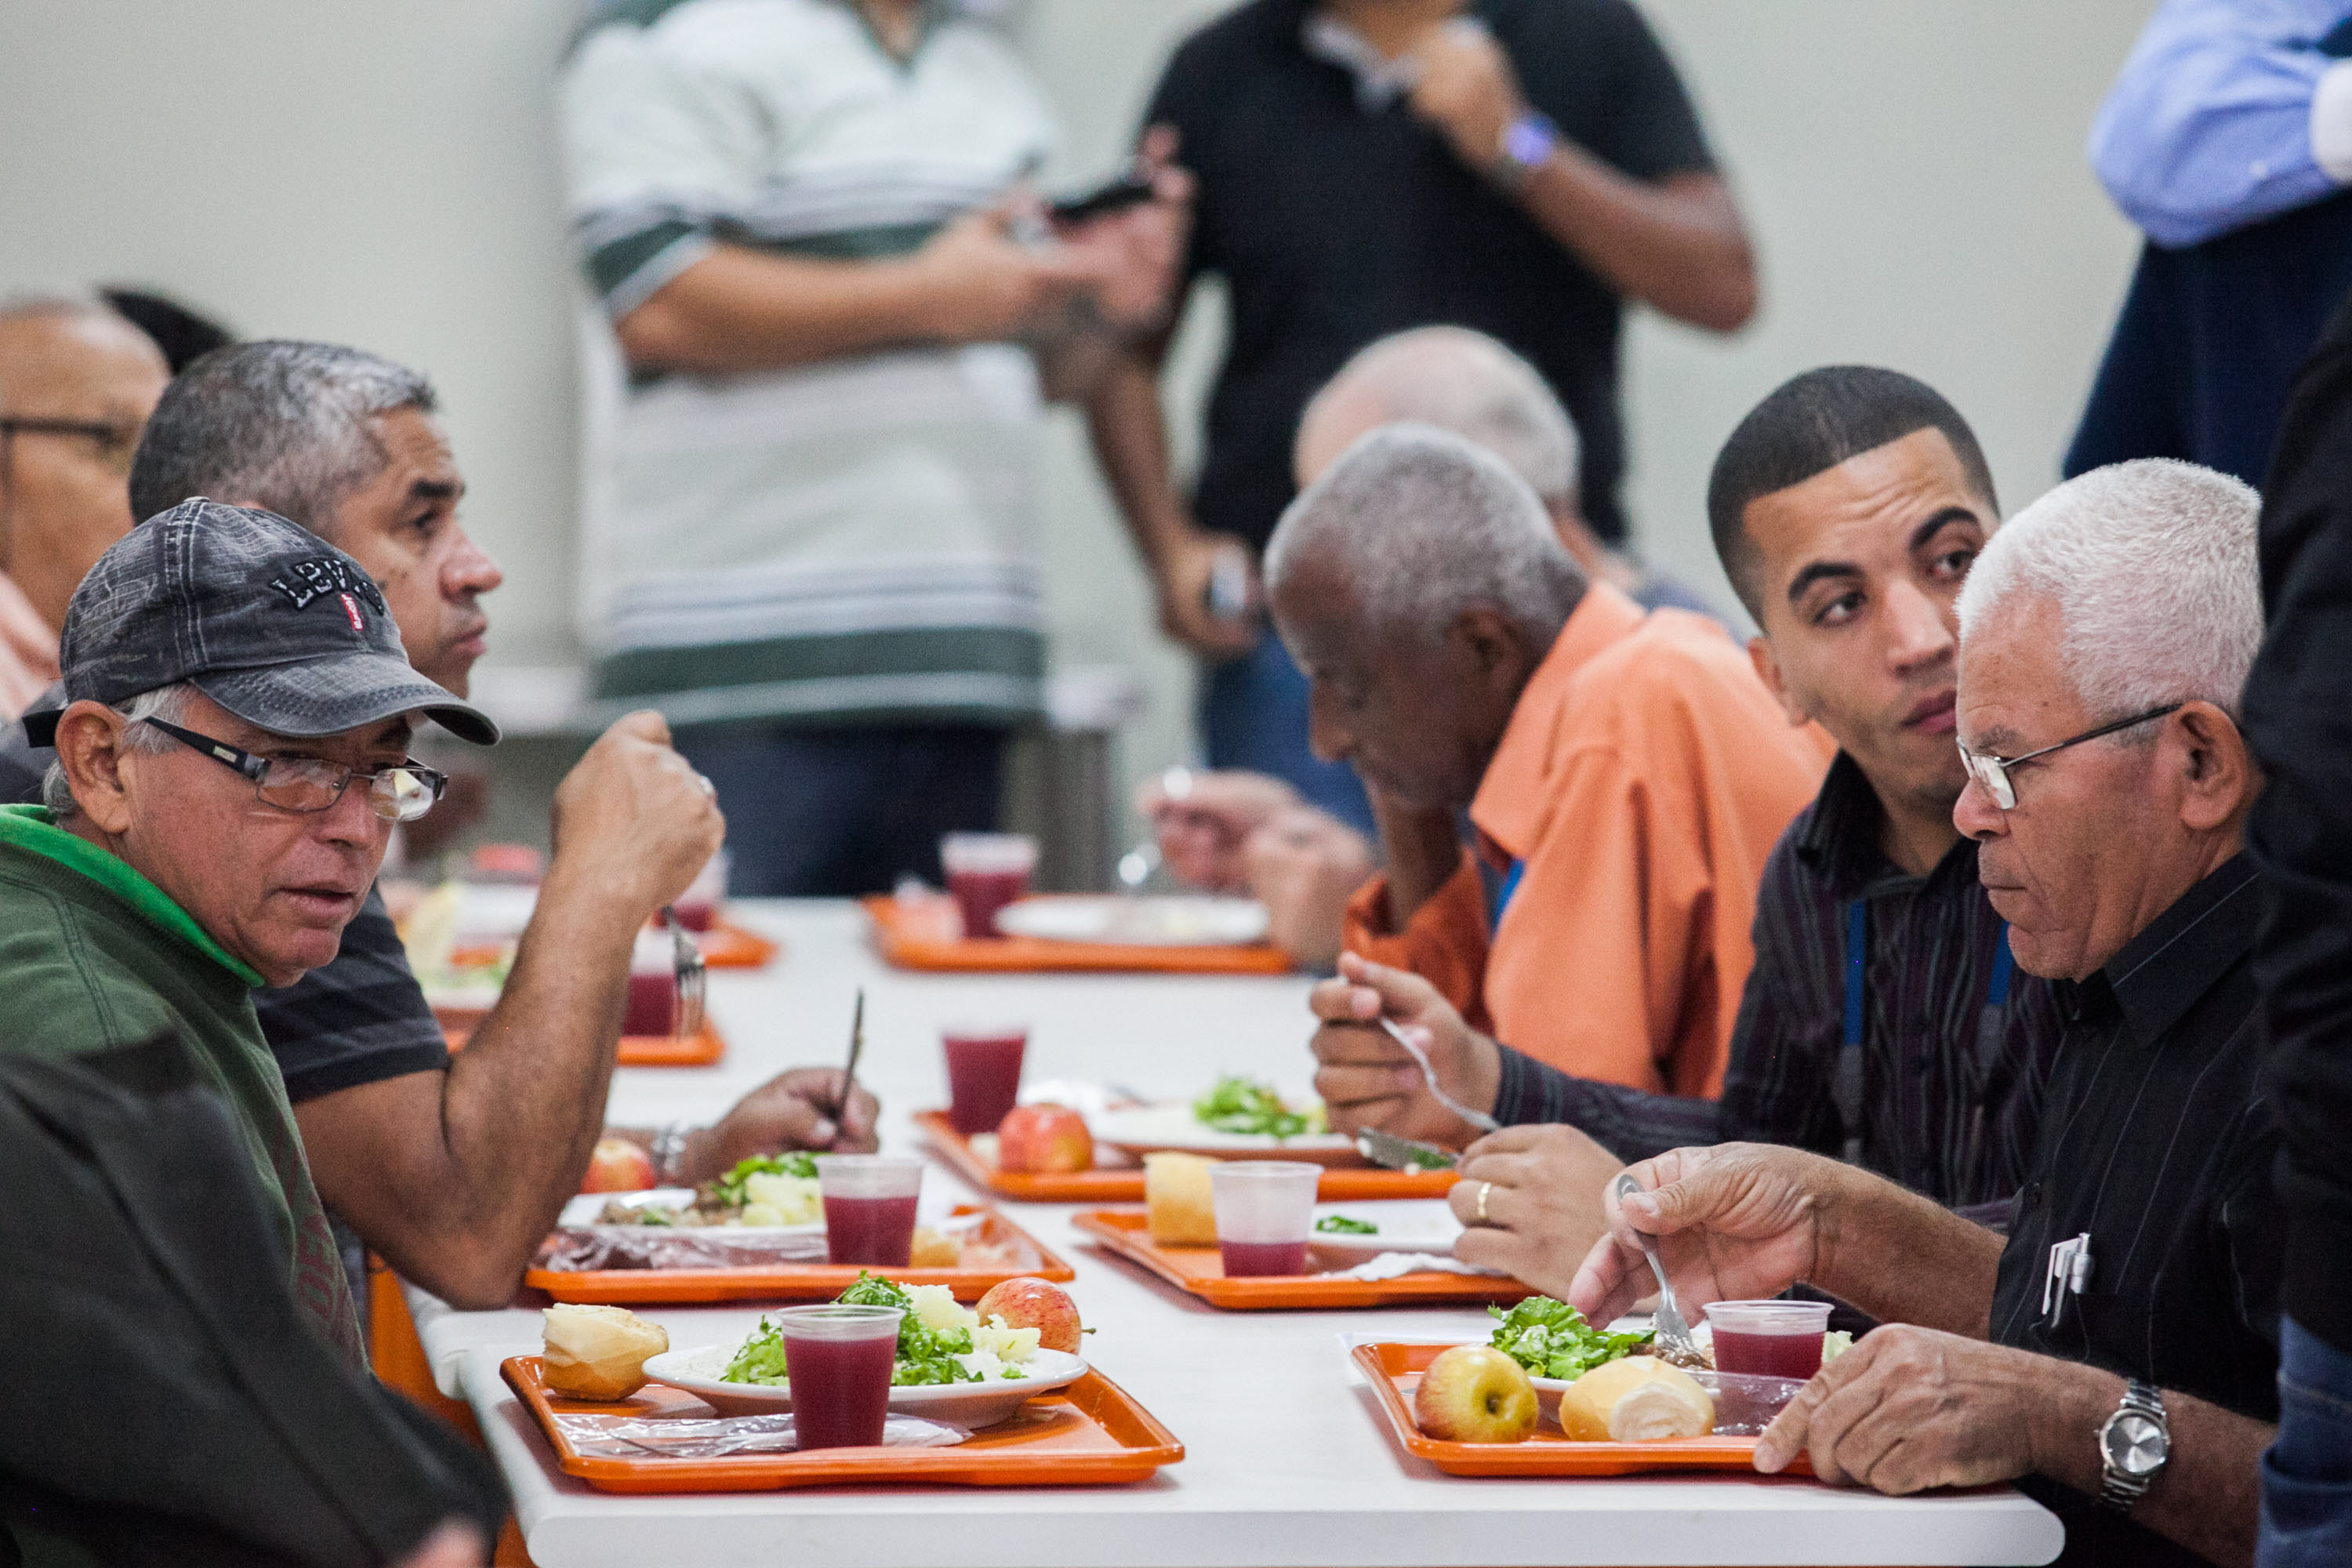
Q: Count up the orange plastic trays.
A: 8